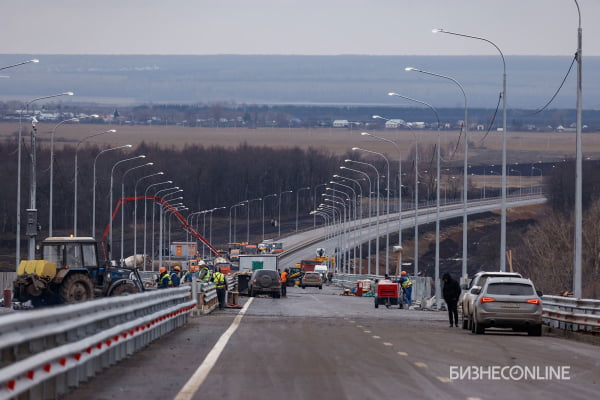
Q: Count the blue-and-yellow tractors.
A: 1